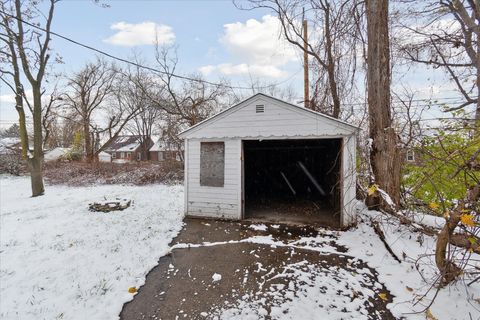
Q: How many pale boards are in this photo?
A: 2